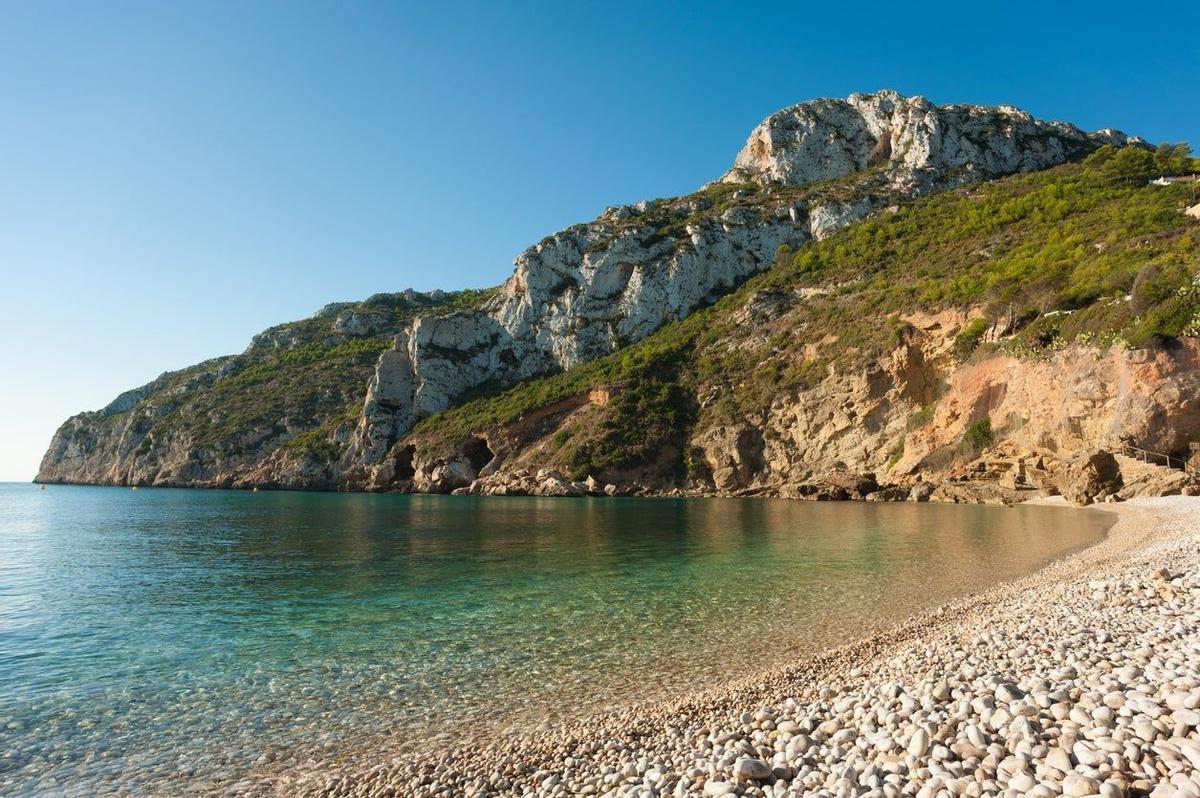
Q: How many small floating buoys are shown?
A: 3